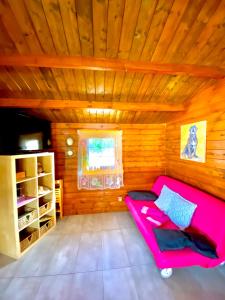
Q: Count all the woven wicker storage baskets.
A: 4